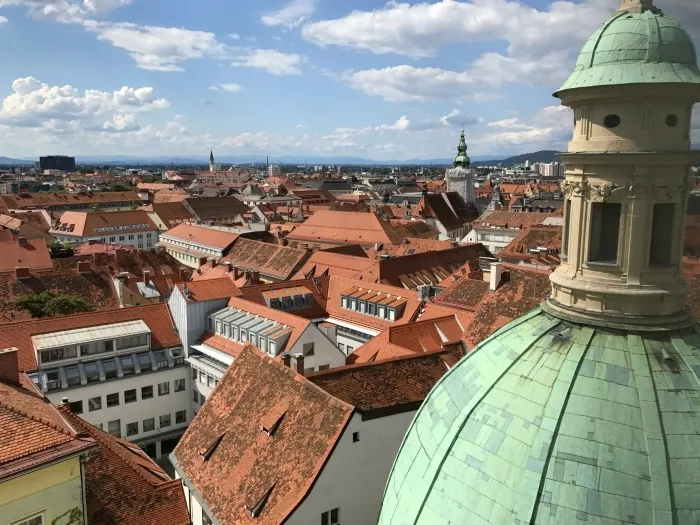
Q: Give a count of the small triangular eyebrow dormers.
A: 3